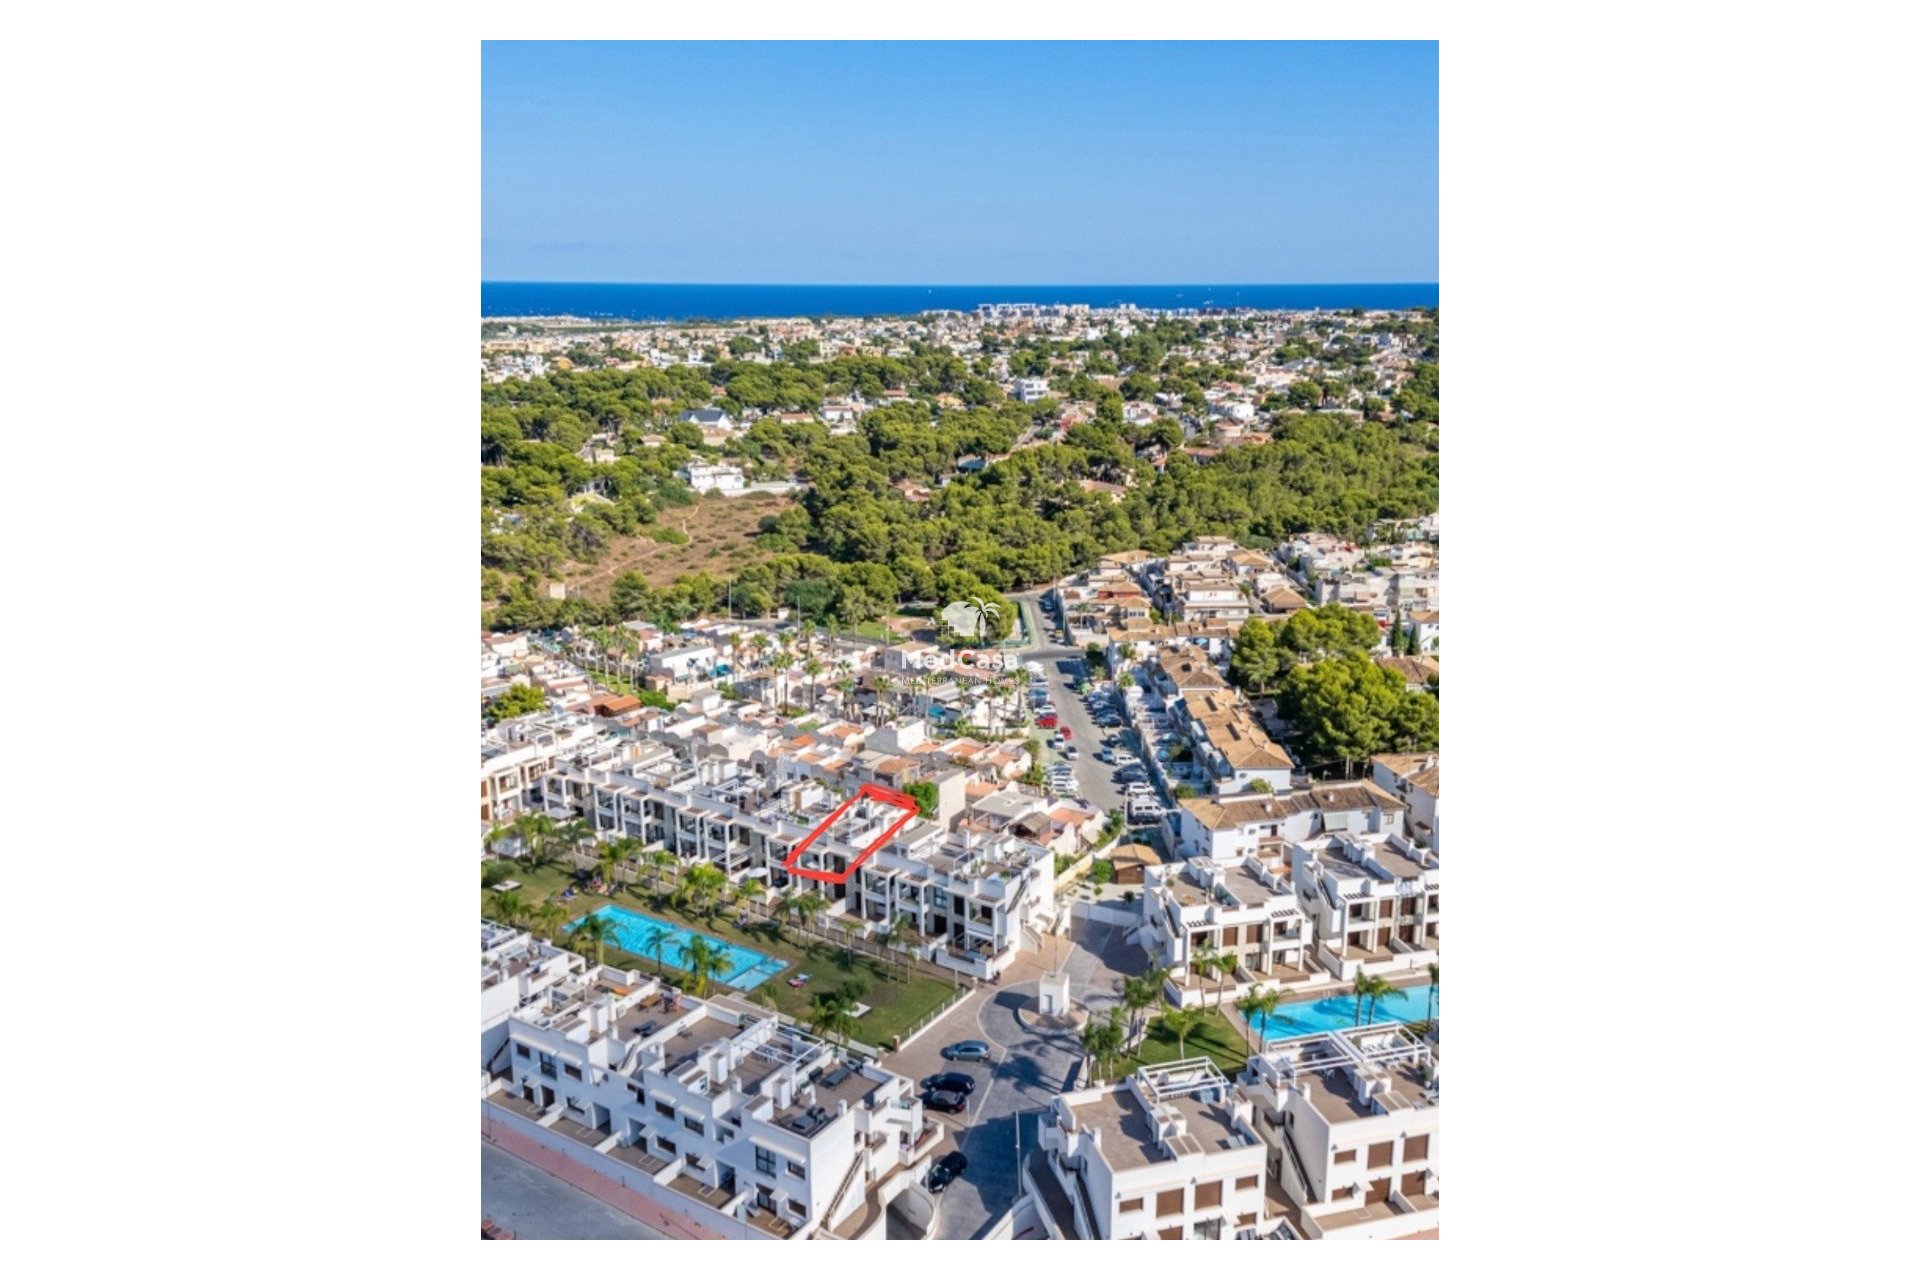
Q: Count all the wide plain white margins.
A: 2